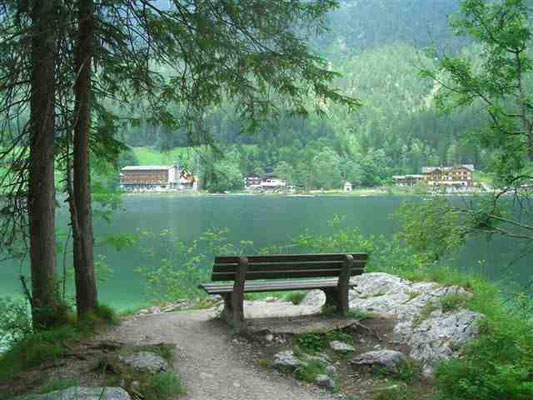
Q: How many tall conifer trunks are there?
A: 2